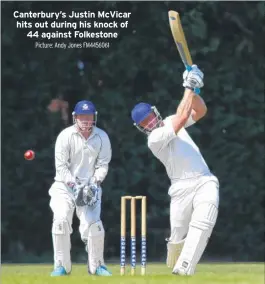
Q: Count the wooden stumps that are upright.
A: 3